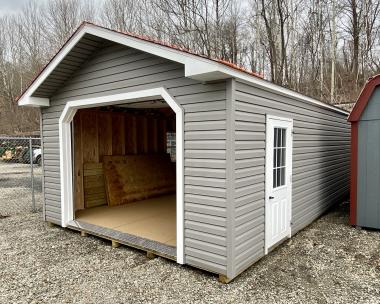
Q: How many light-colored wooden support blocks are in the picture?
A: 5